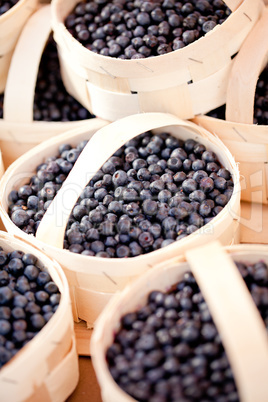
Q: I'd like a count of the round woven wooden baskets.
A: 7